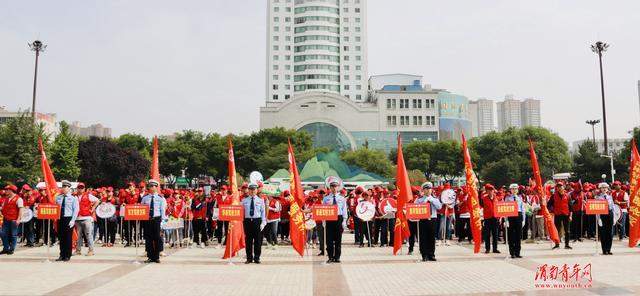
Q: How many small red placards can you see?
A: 7